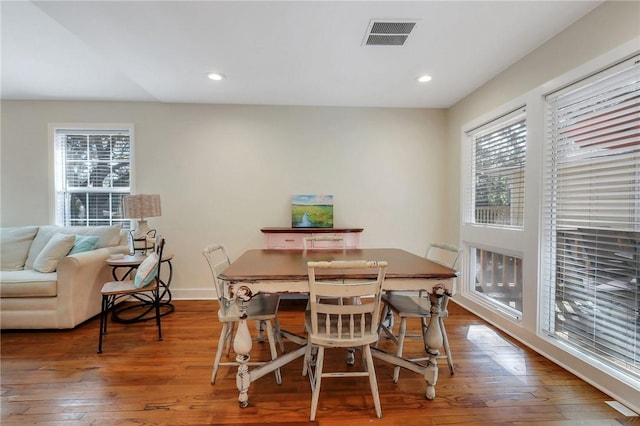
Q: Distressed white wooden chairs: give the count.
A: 4